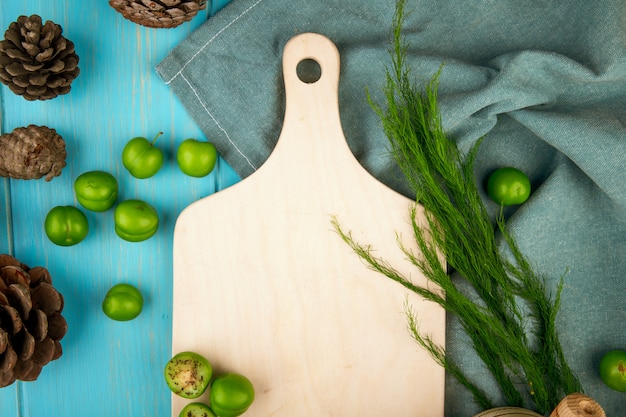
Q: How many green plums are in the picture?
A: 11